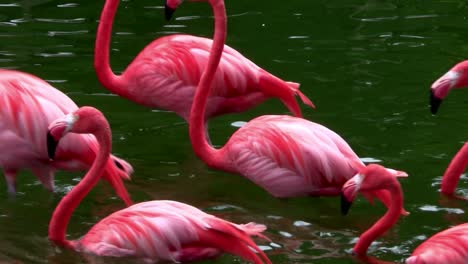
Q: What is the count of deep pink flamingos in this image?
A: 6